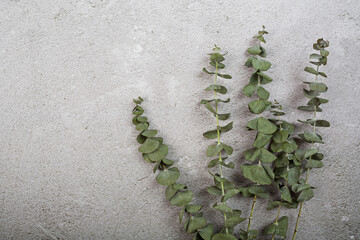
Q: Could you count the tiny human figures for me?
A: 0